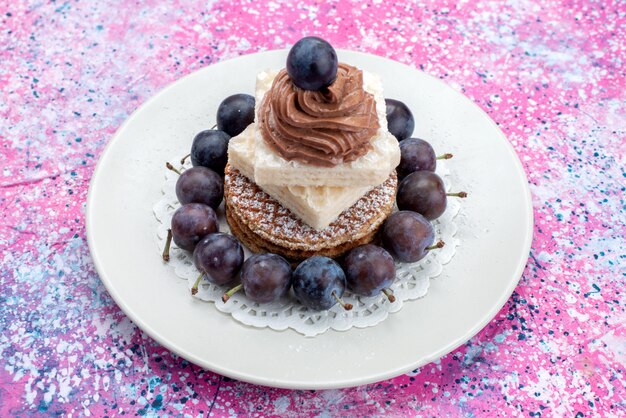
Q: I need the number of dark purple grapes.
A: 13